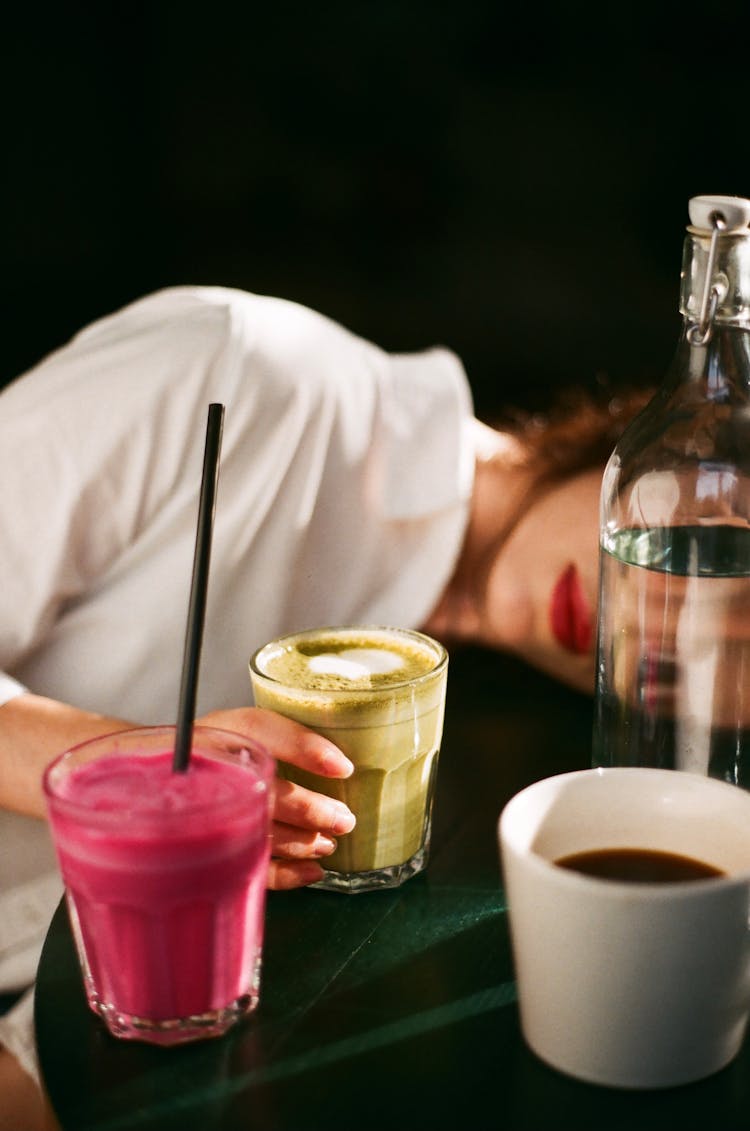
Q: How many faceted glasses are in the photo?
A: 2